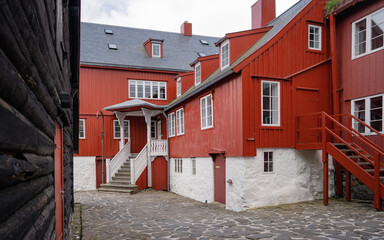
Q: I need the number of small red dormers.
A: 4